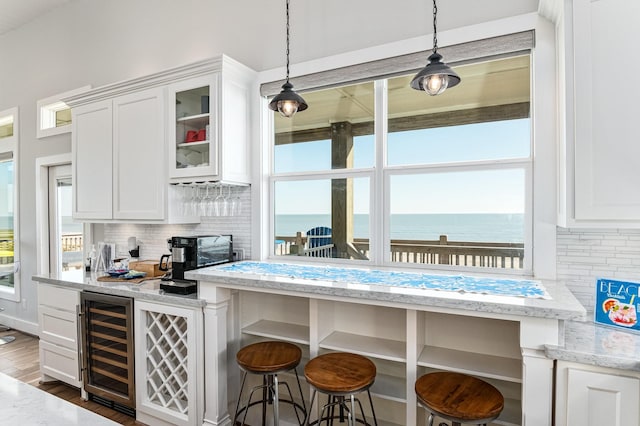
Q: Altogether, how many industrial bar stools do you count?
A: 3